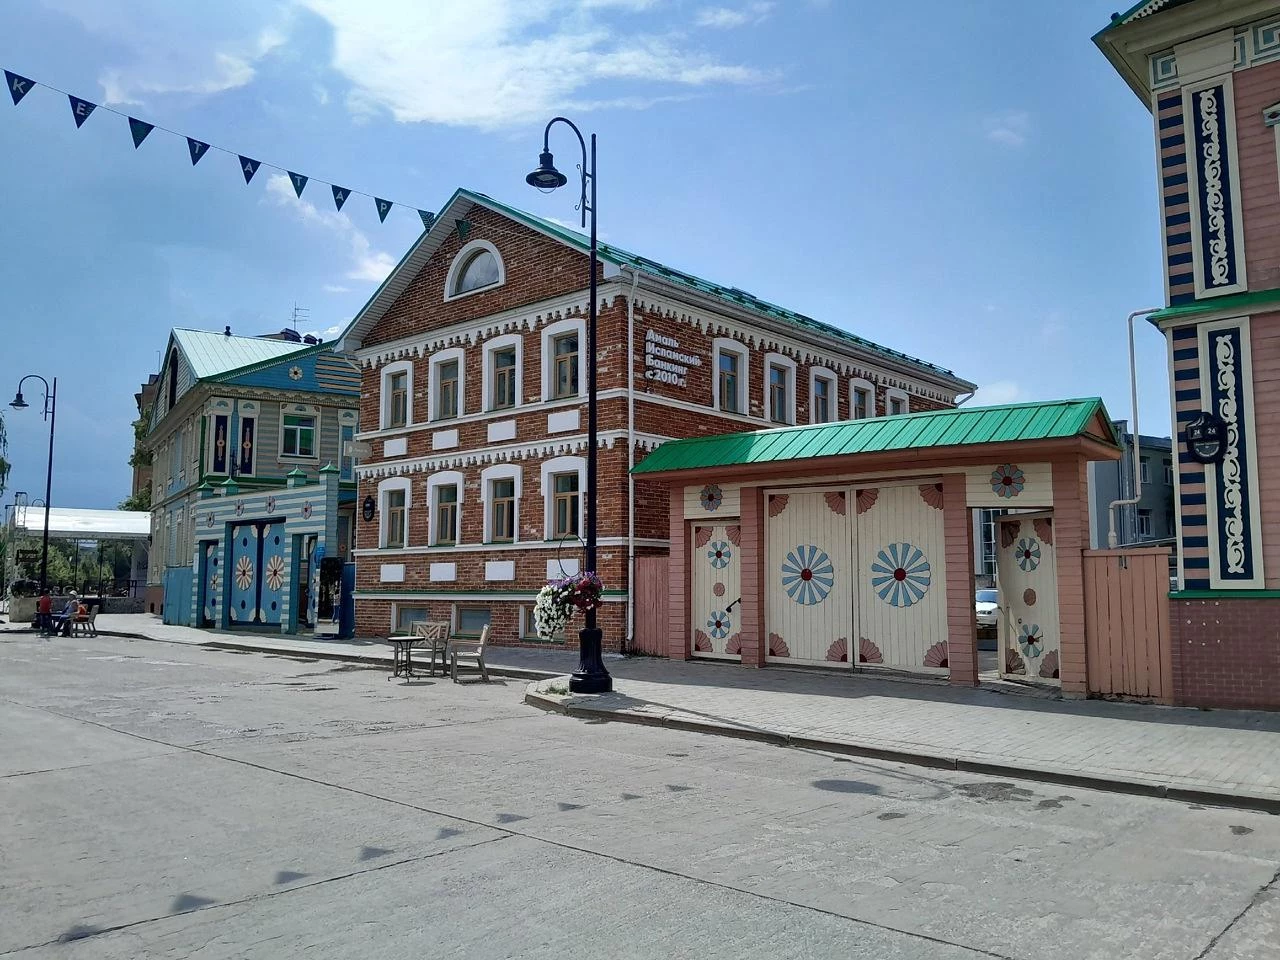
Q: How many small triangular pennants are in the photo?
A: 10